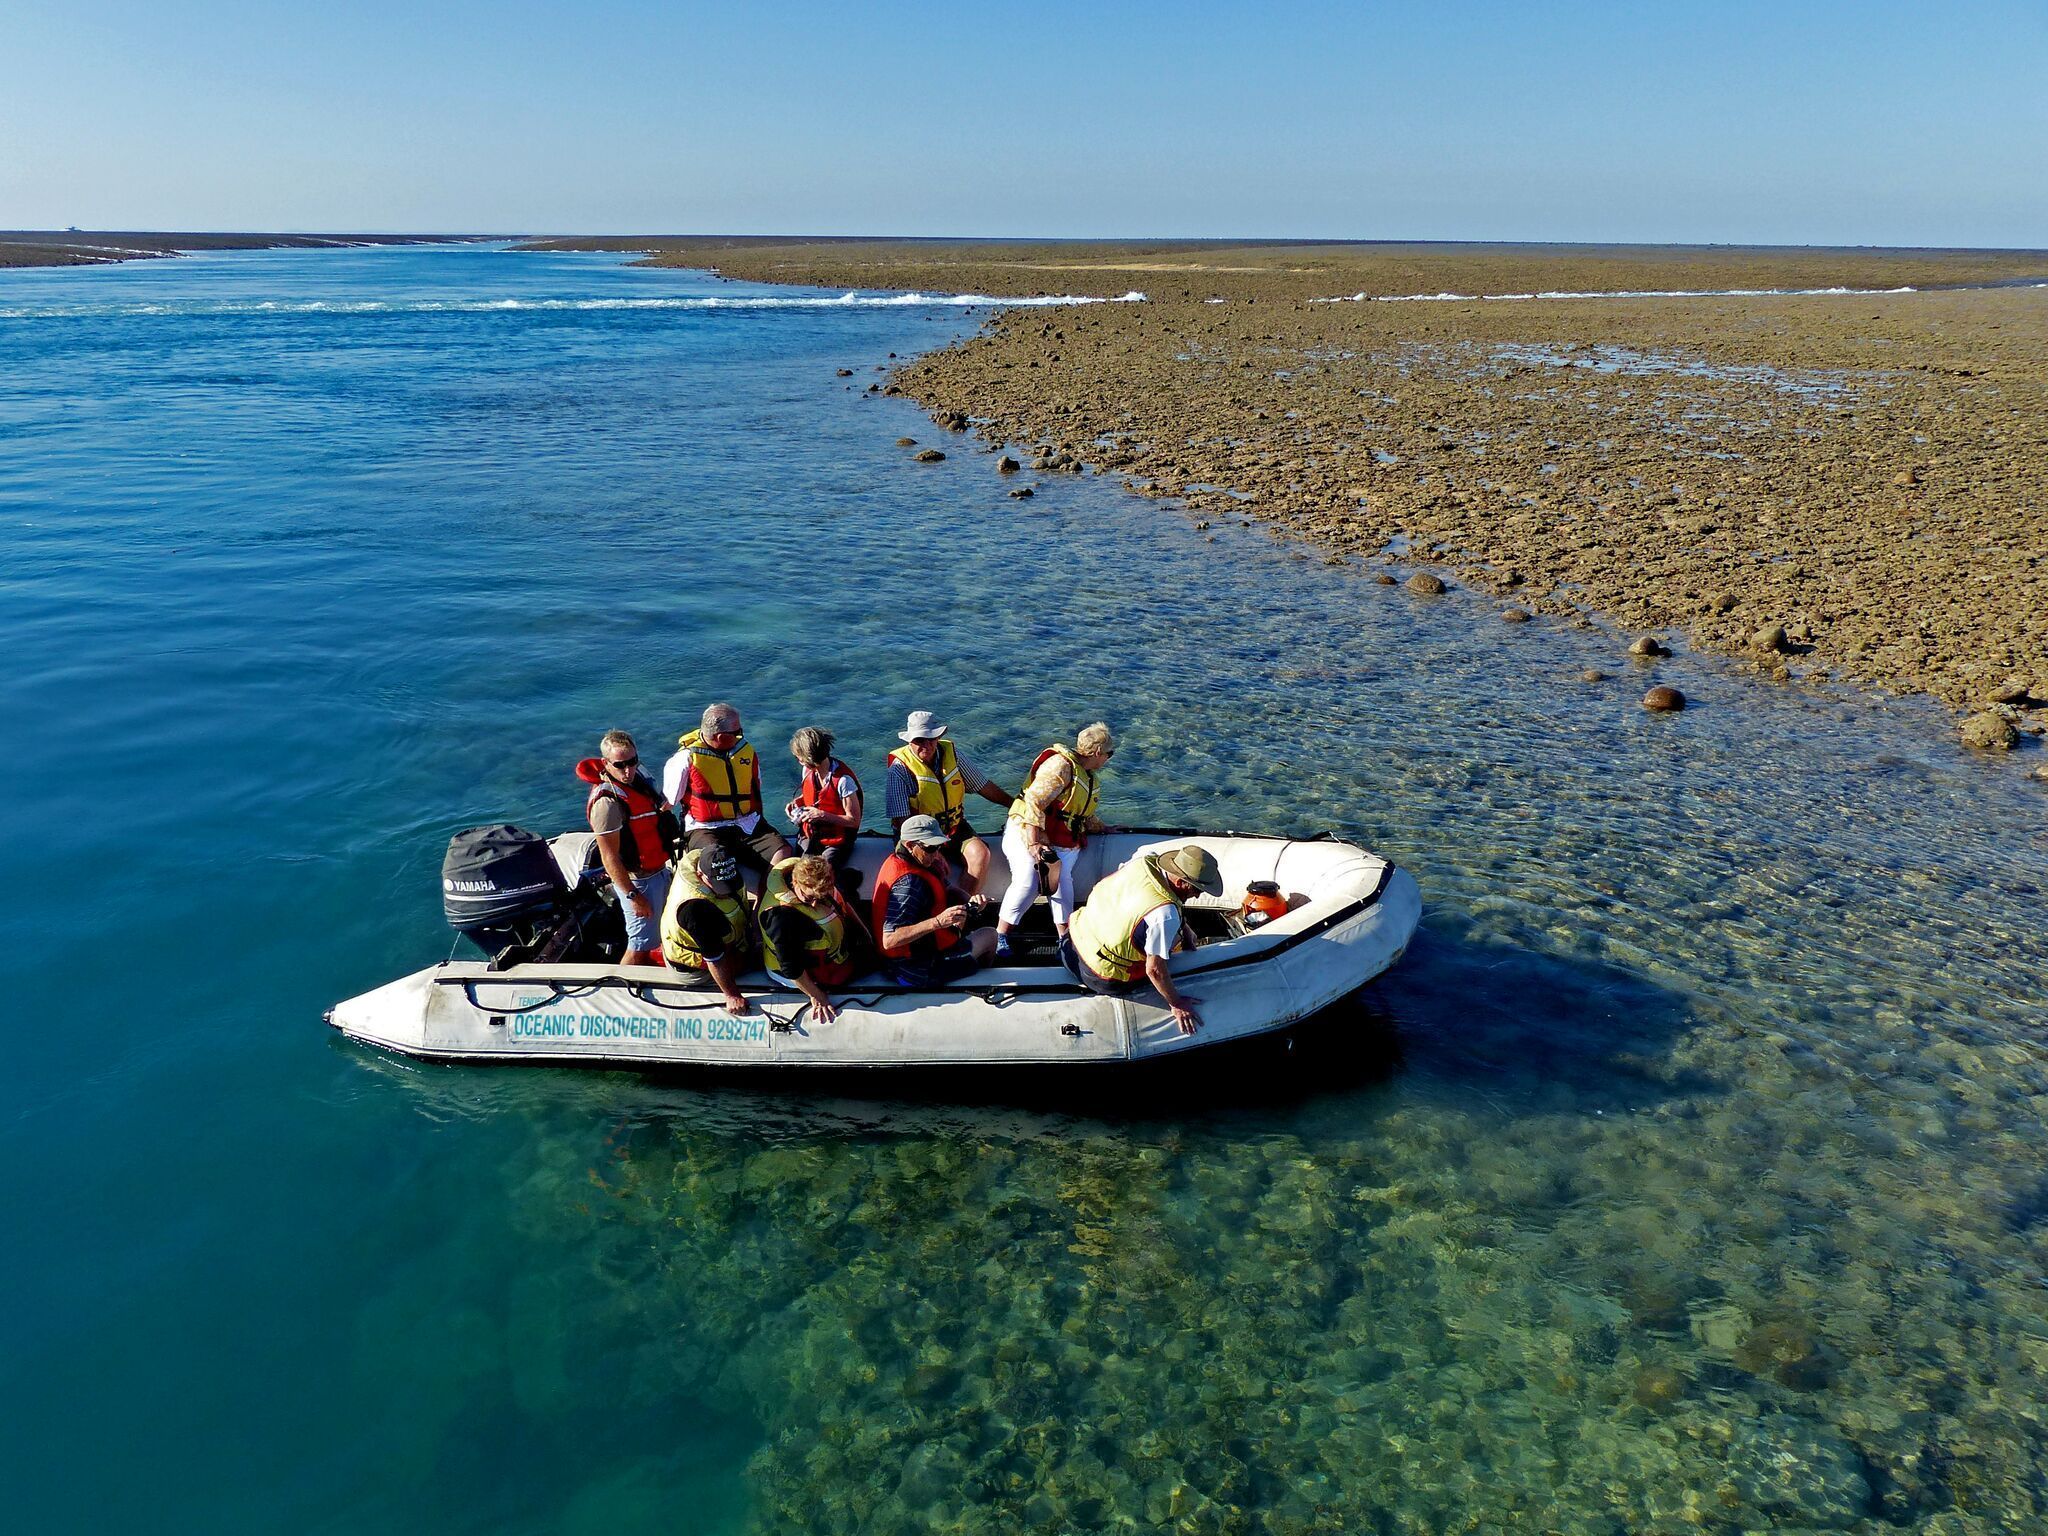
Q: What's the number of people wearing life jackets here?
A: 9